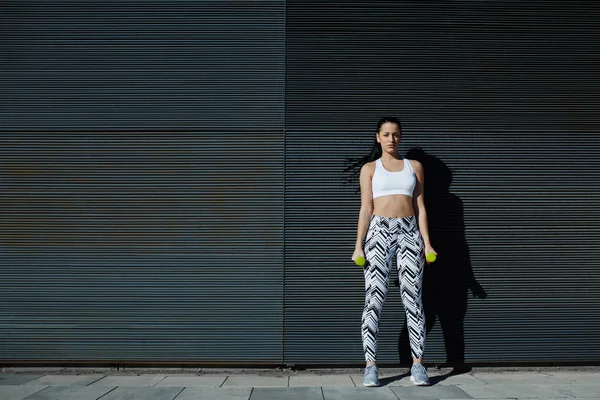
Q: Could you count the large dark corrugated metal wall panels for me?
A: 2